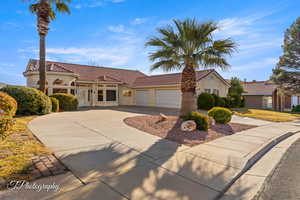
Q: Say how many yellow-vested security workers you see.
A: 0